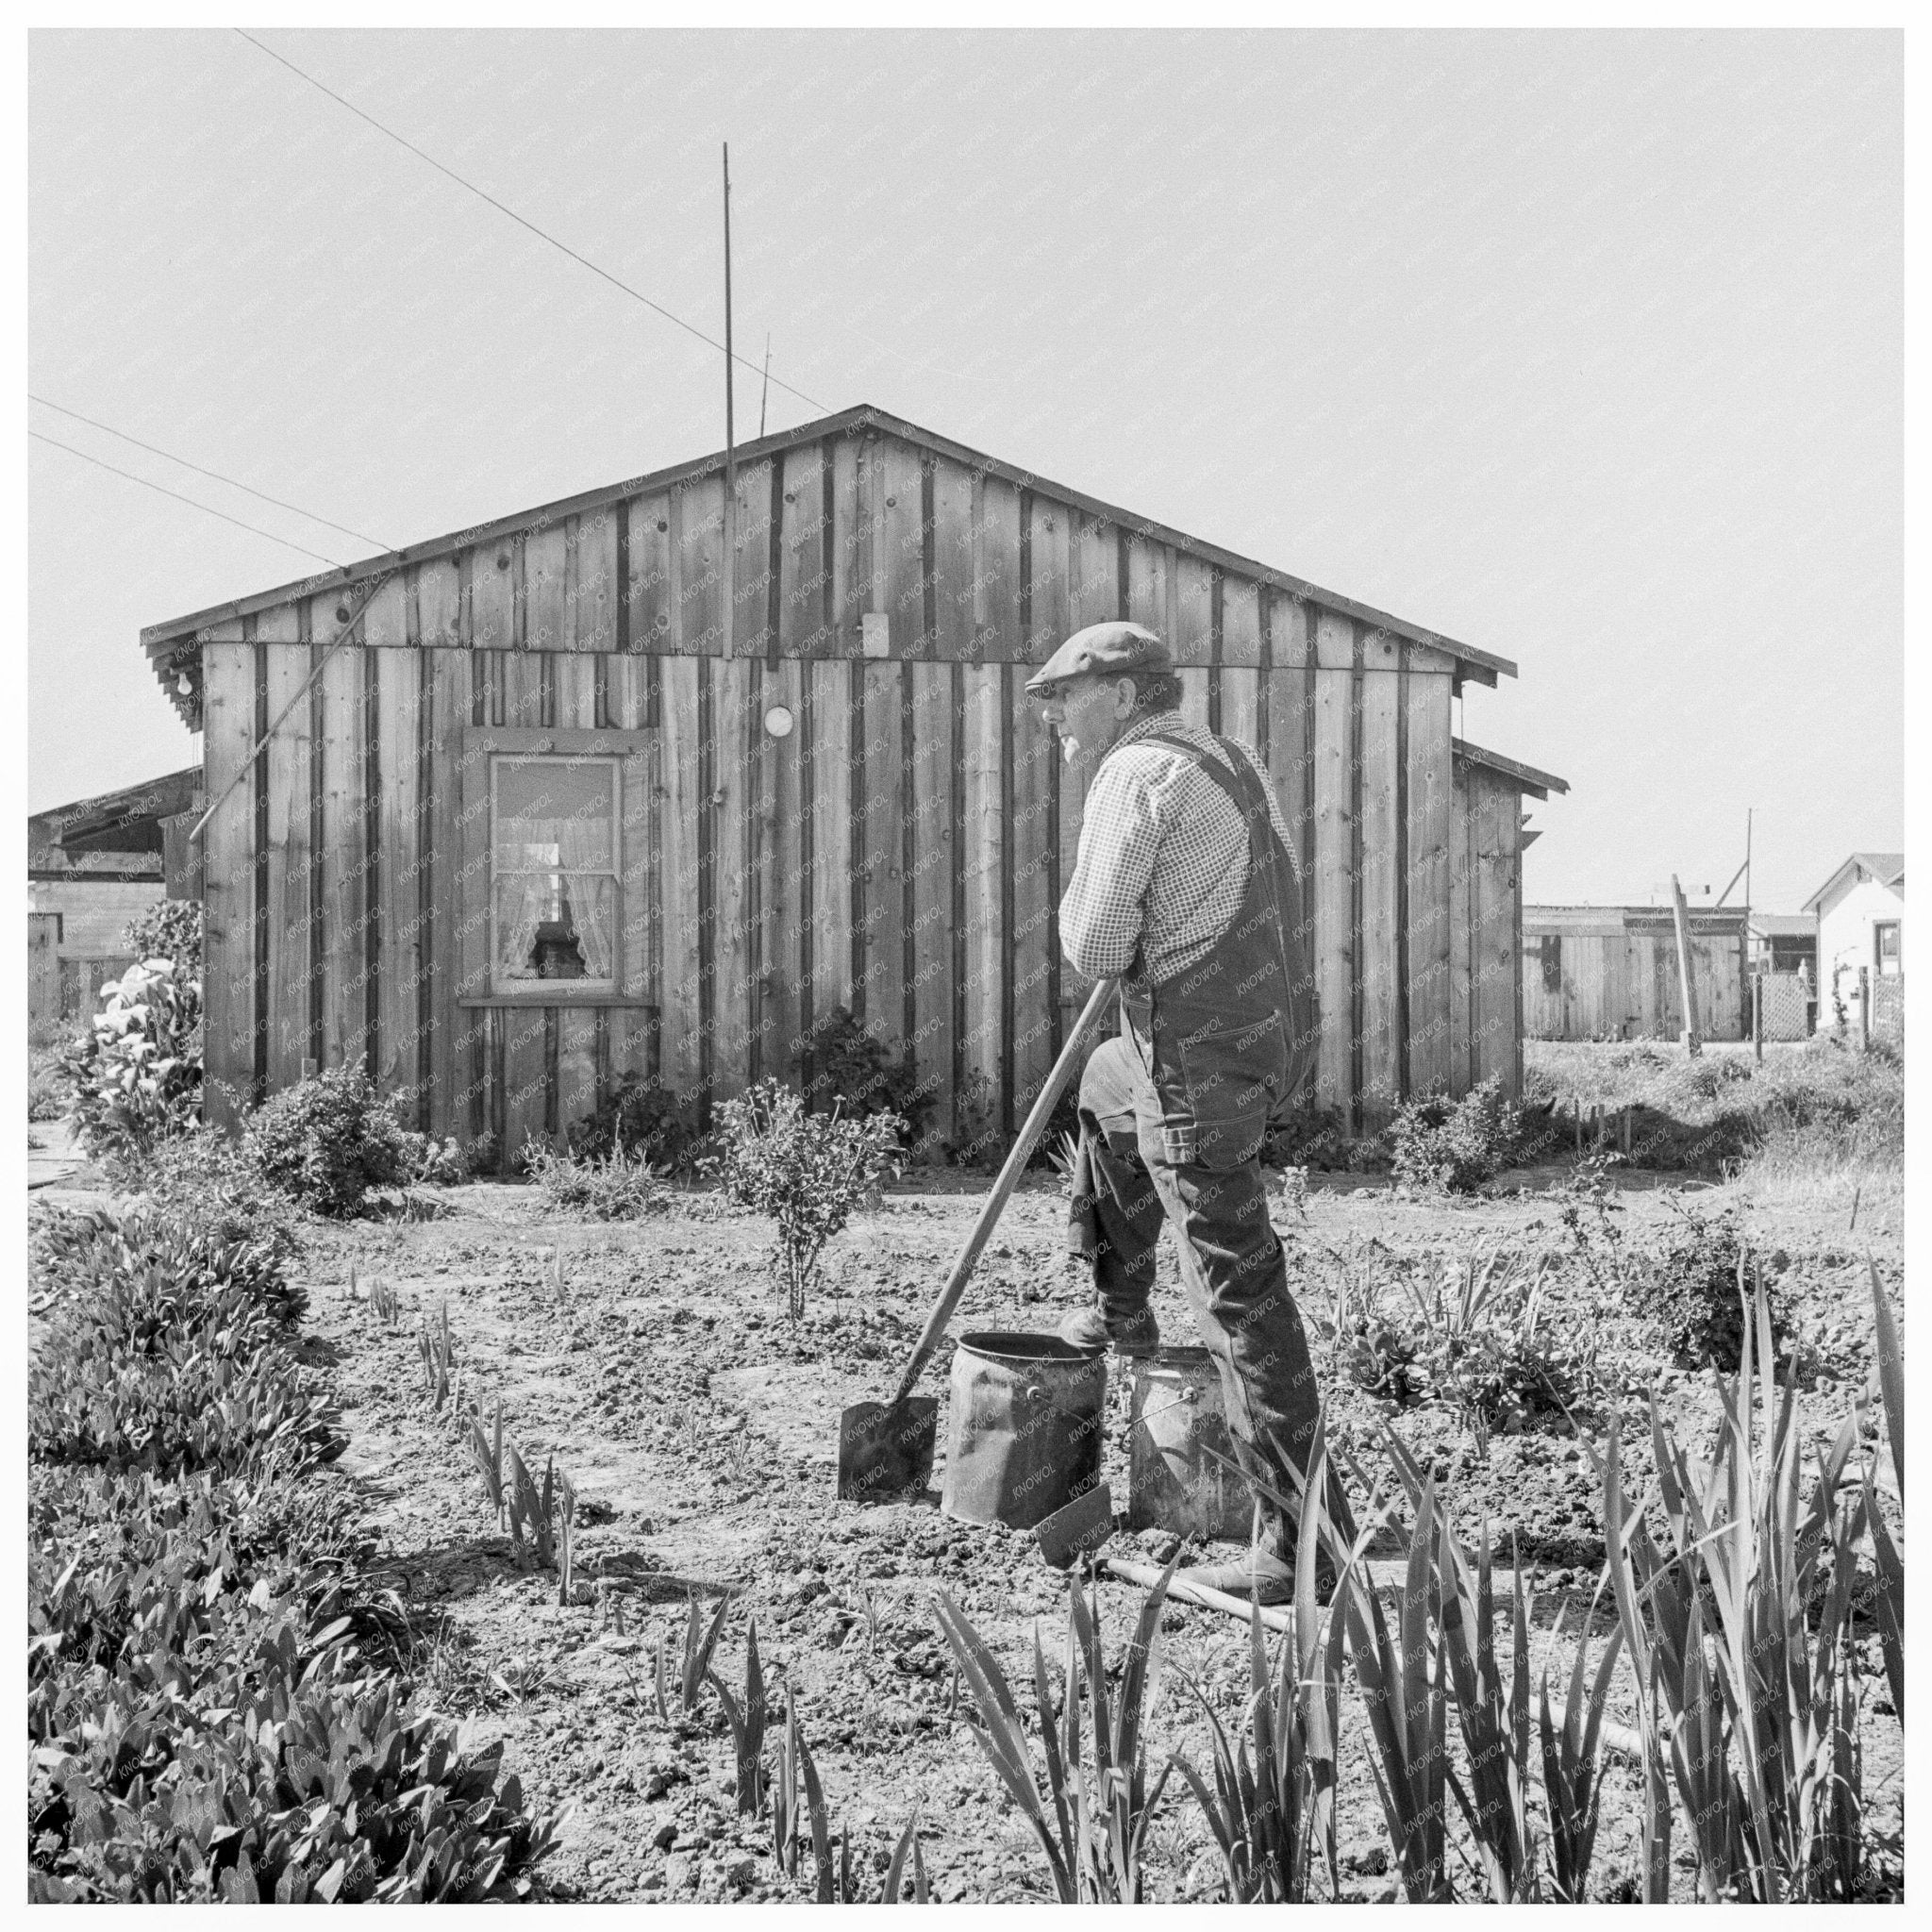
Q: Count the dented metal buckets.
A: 2